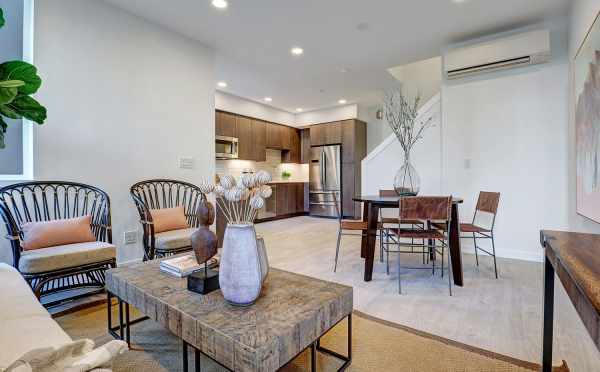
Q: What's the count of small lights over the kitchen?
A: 4